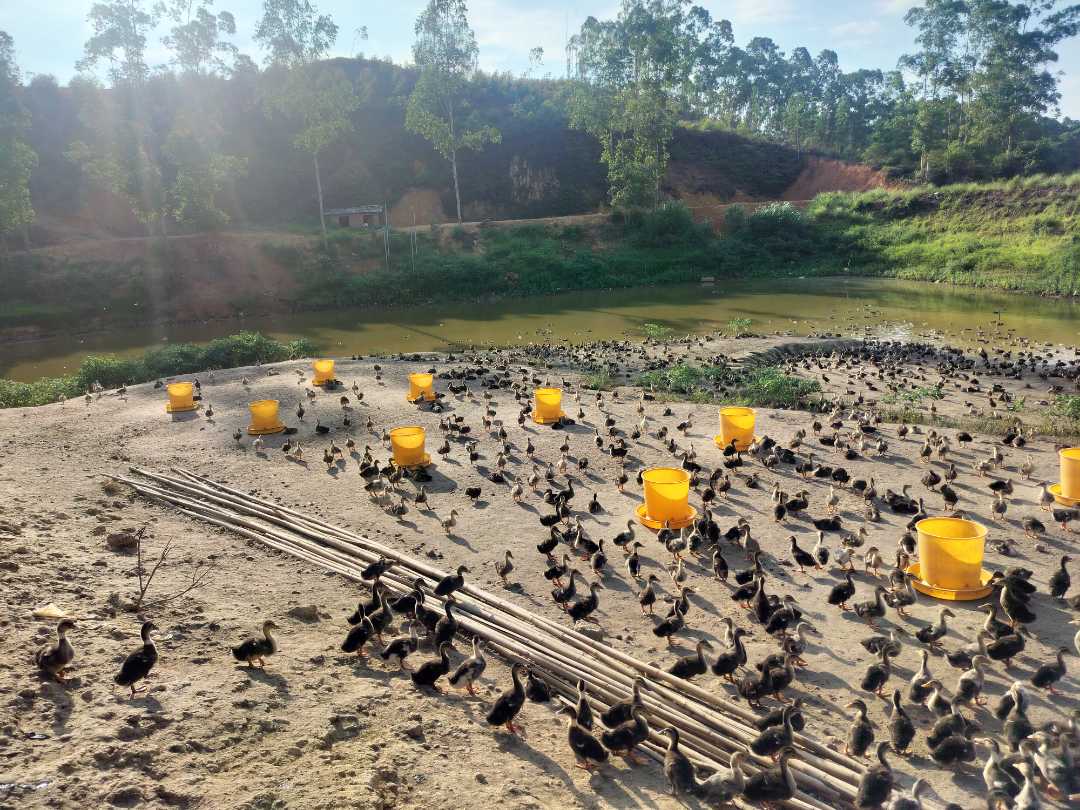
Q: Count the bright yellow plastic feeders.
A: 10